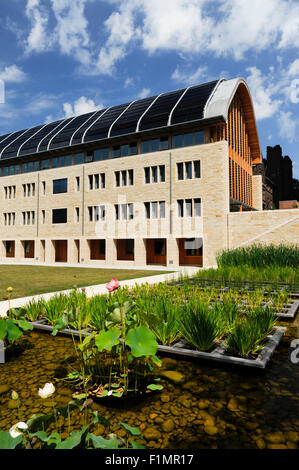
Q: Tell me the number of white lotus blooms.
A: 2